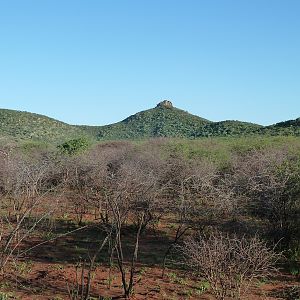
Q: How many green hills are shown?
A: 4